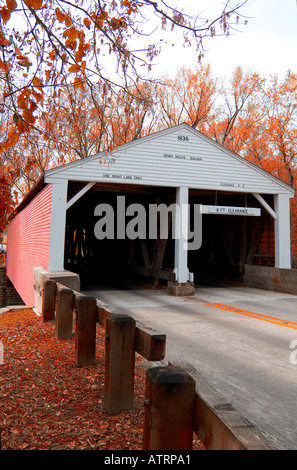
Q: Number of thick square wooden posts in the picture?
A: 5